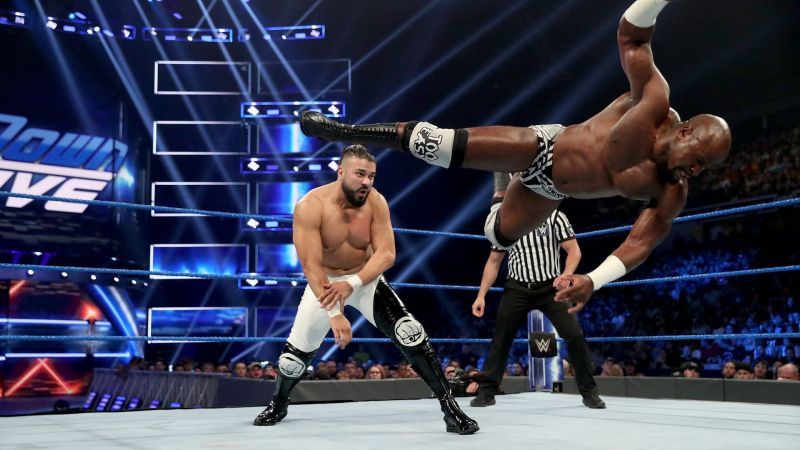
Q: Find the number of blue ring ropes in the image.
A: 3